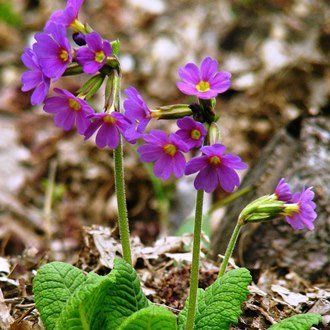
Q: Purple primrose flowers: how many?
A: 13